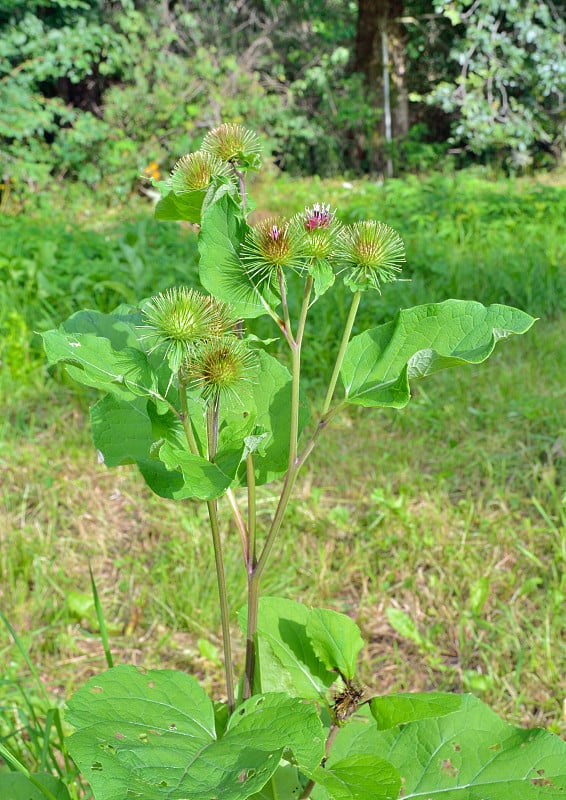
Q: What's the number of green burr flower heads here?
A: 8